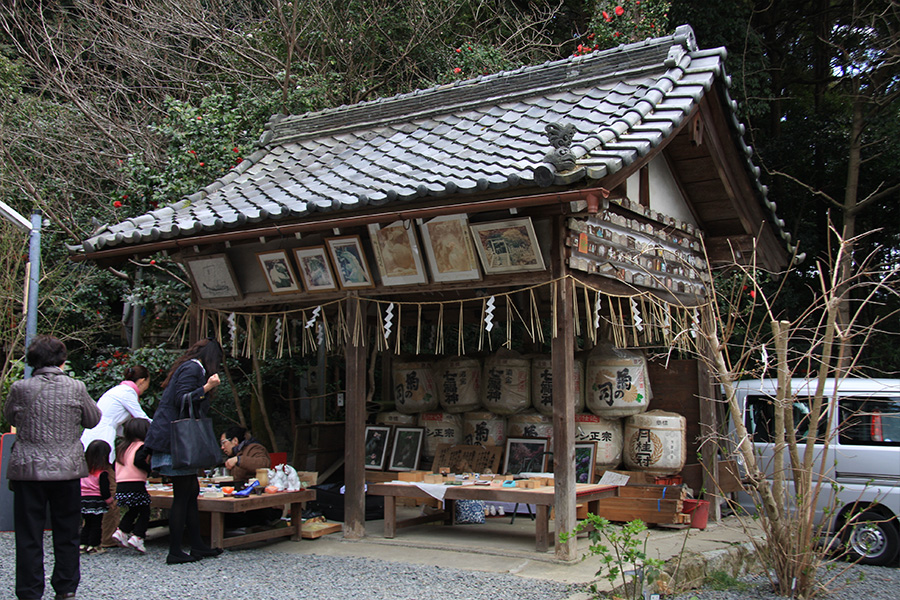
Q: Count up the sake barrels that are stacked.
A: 11